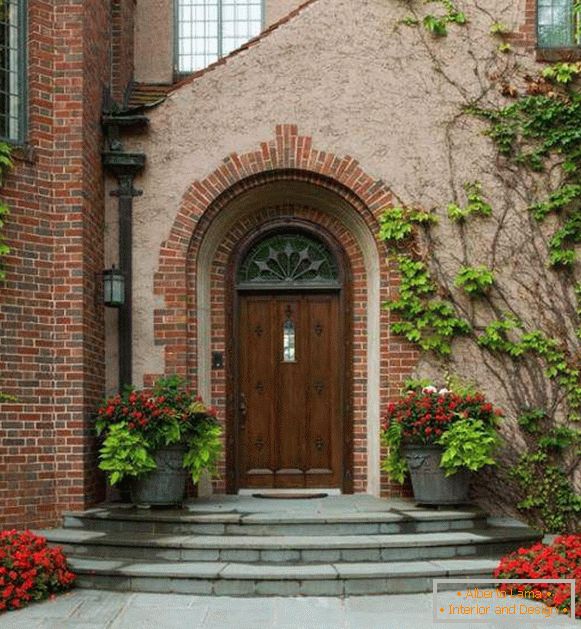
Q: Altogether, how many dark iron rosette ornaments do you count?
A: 6